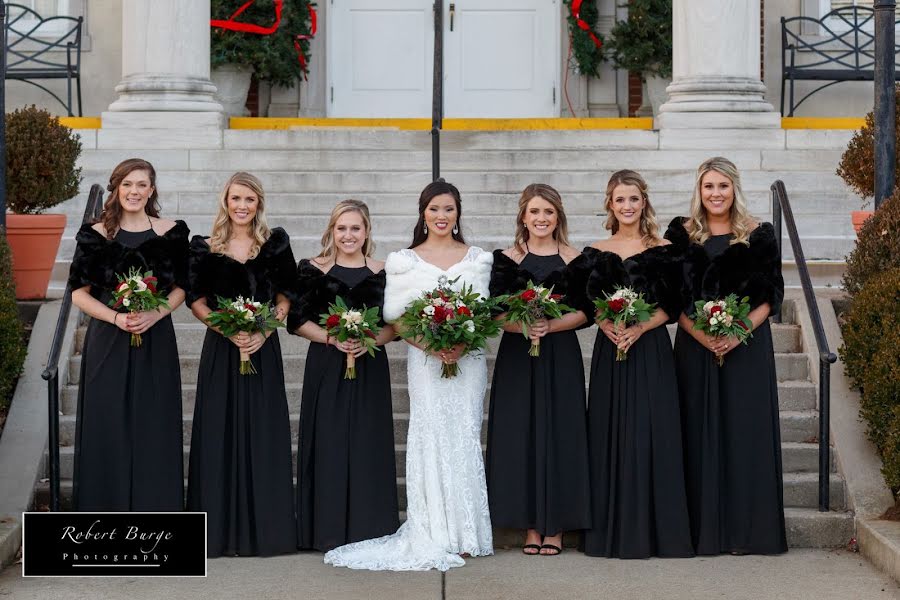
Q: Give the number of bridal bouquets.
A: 7